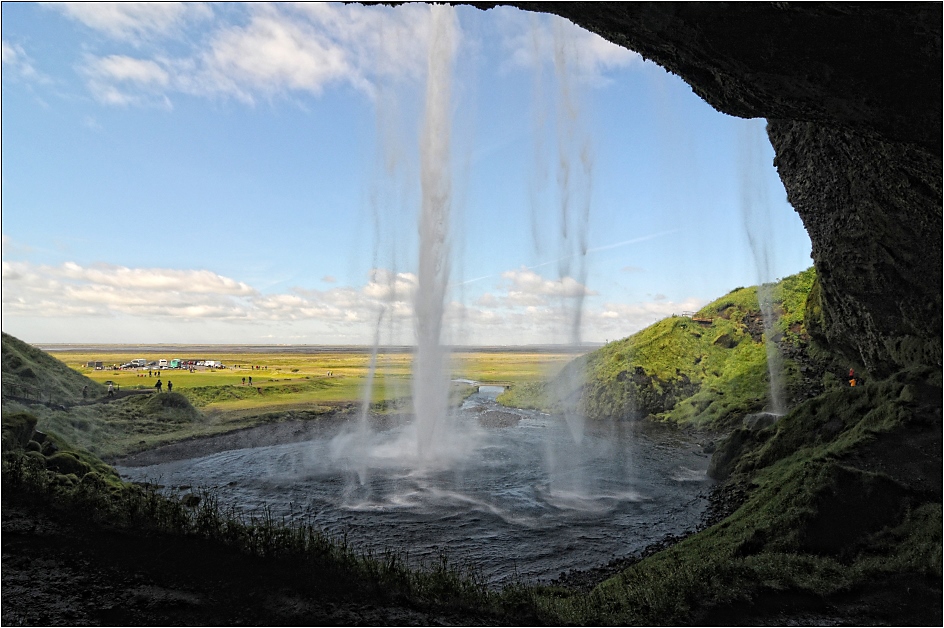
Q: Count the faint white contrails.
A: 1